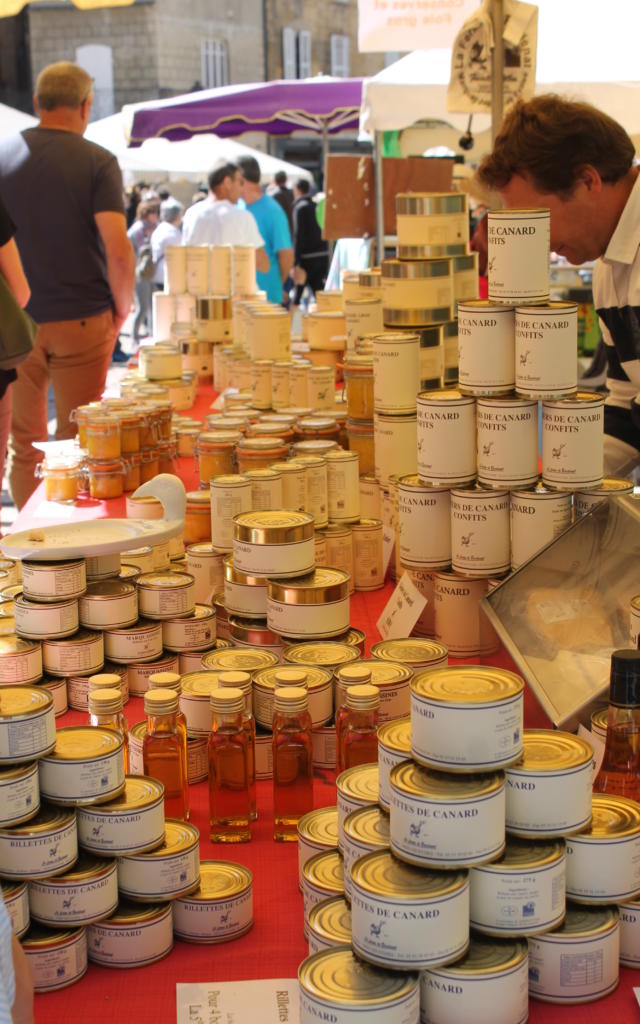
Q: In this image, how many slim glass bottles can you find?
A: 10